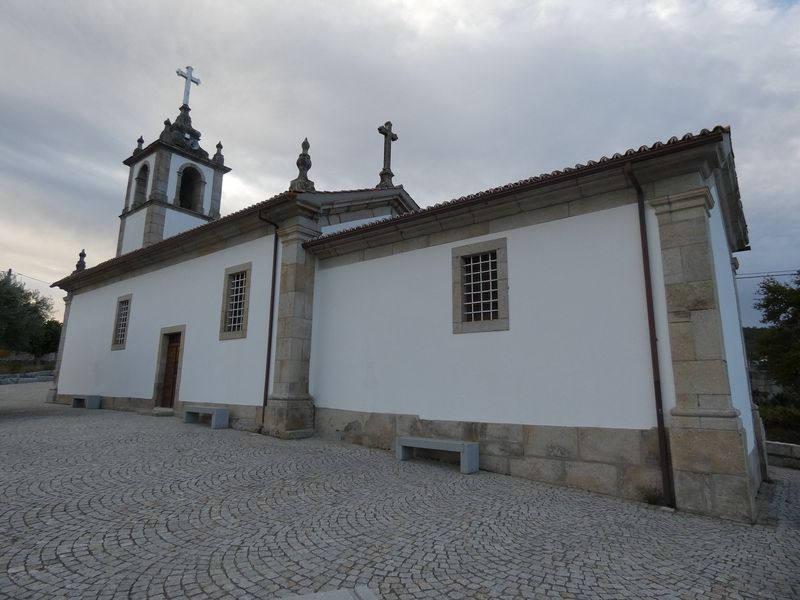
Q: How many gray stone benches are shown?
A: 3